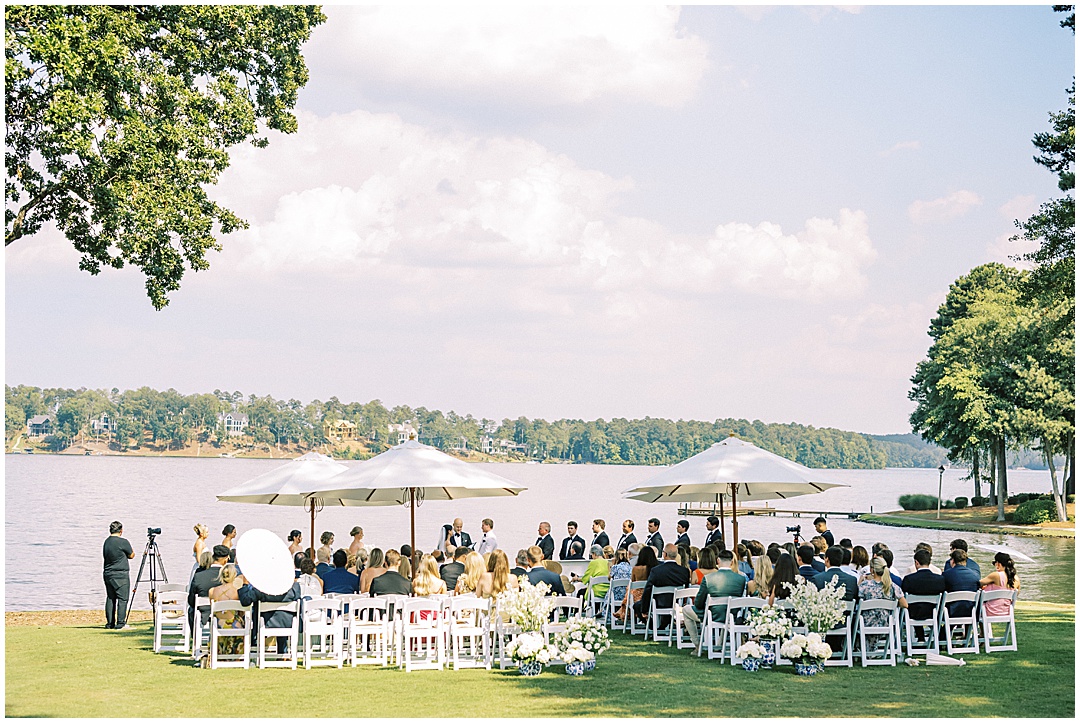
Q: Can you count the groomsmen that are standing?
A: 7